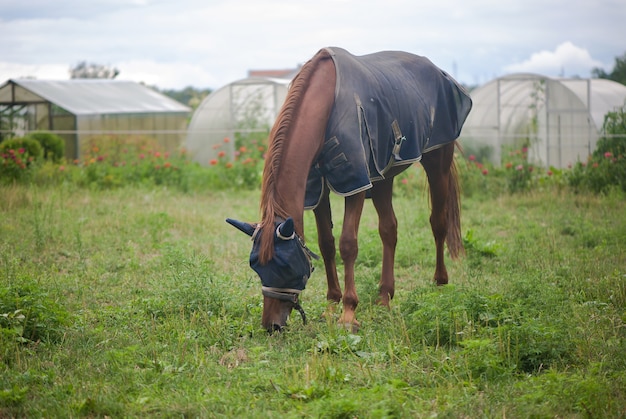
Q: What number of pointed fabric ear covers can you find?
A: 2